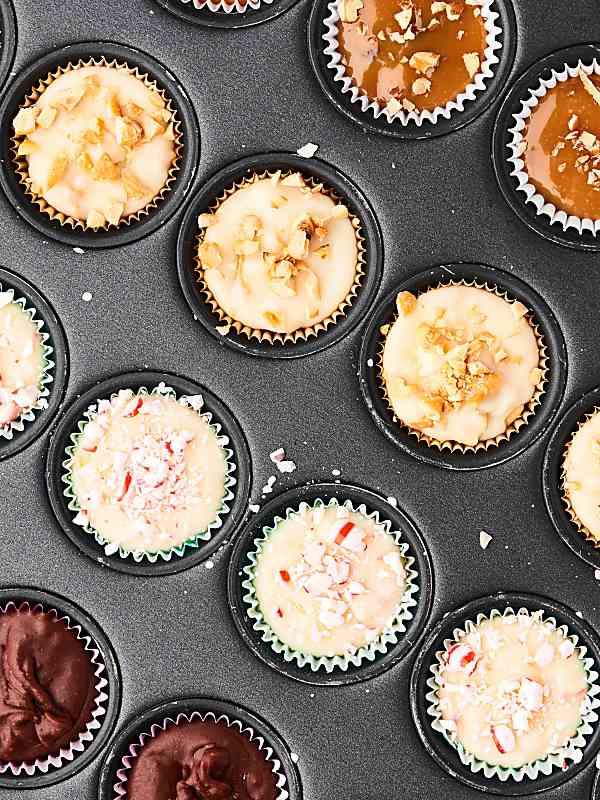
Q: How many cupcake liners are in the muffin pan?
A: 13